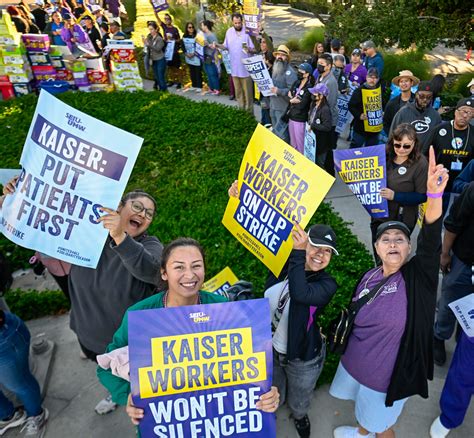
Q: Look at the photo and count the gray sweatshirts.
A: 2